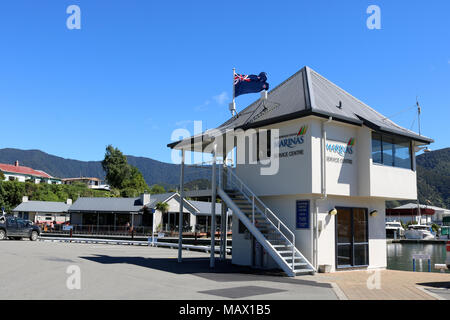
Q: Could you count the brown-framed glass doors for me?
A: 2